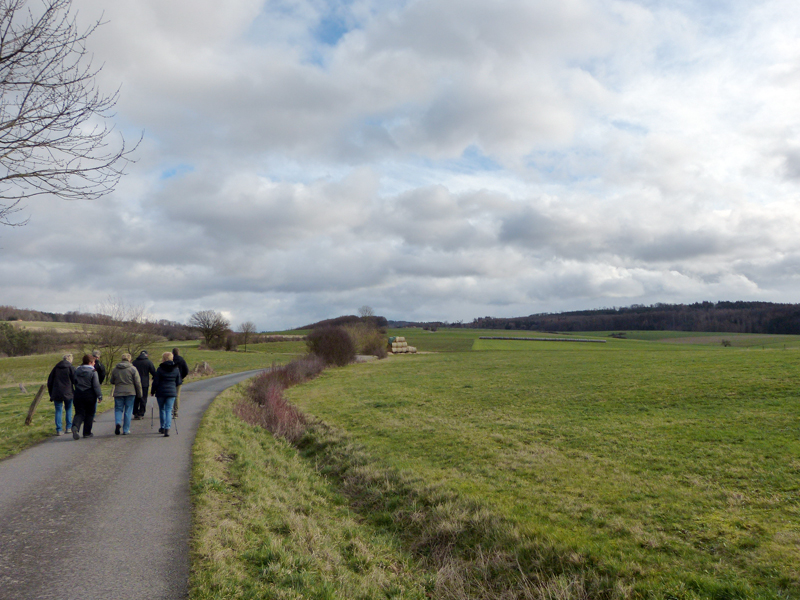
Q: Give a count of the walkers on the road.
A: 7